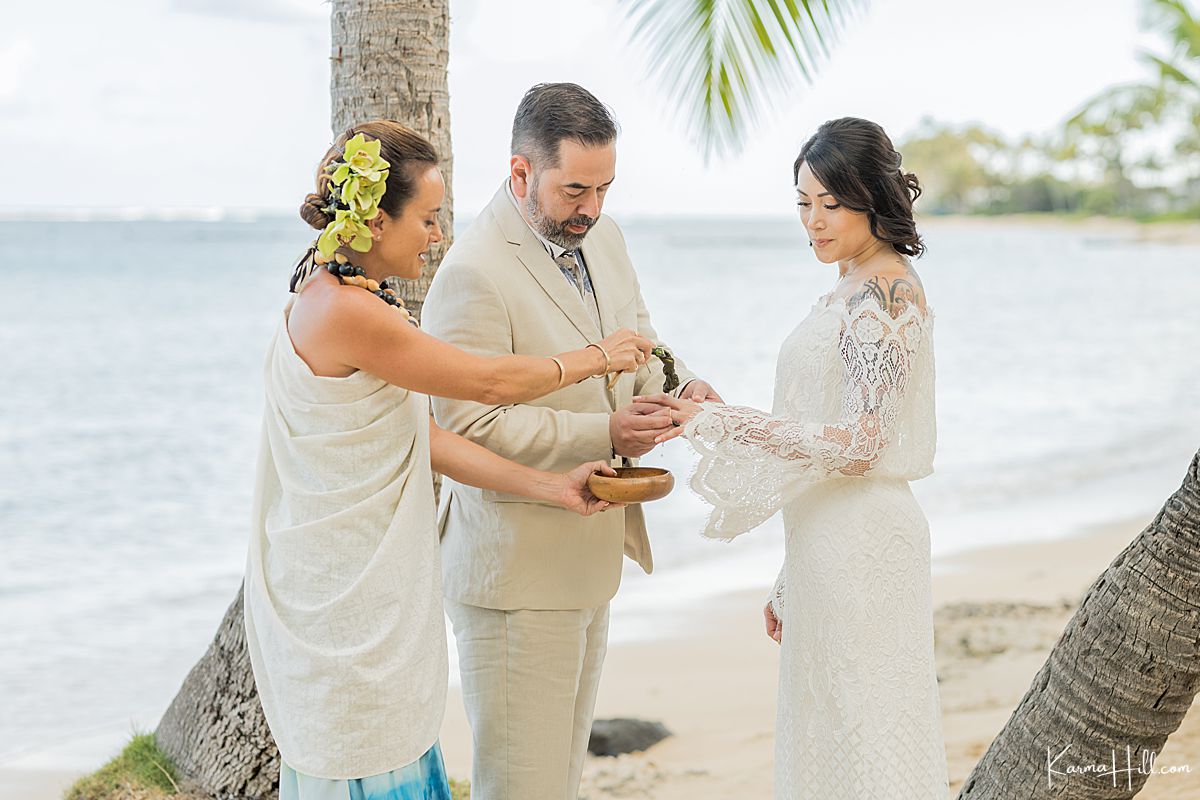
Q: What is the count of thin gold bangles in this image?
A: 2